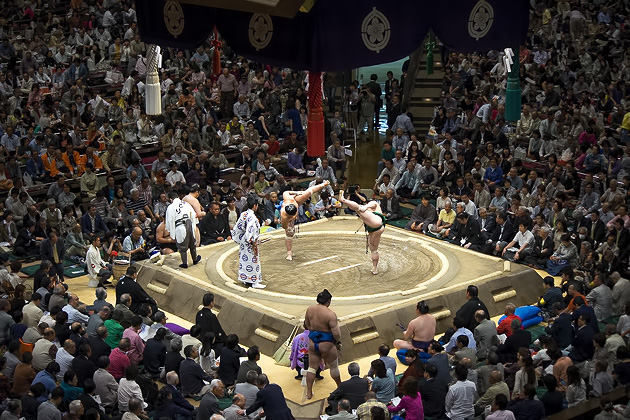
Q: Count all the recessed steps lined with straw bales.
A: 6